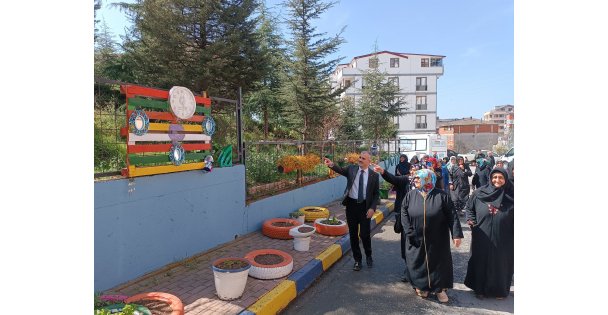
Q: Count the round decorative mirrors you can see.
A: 3